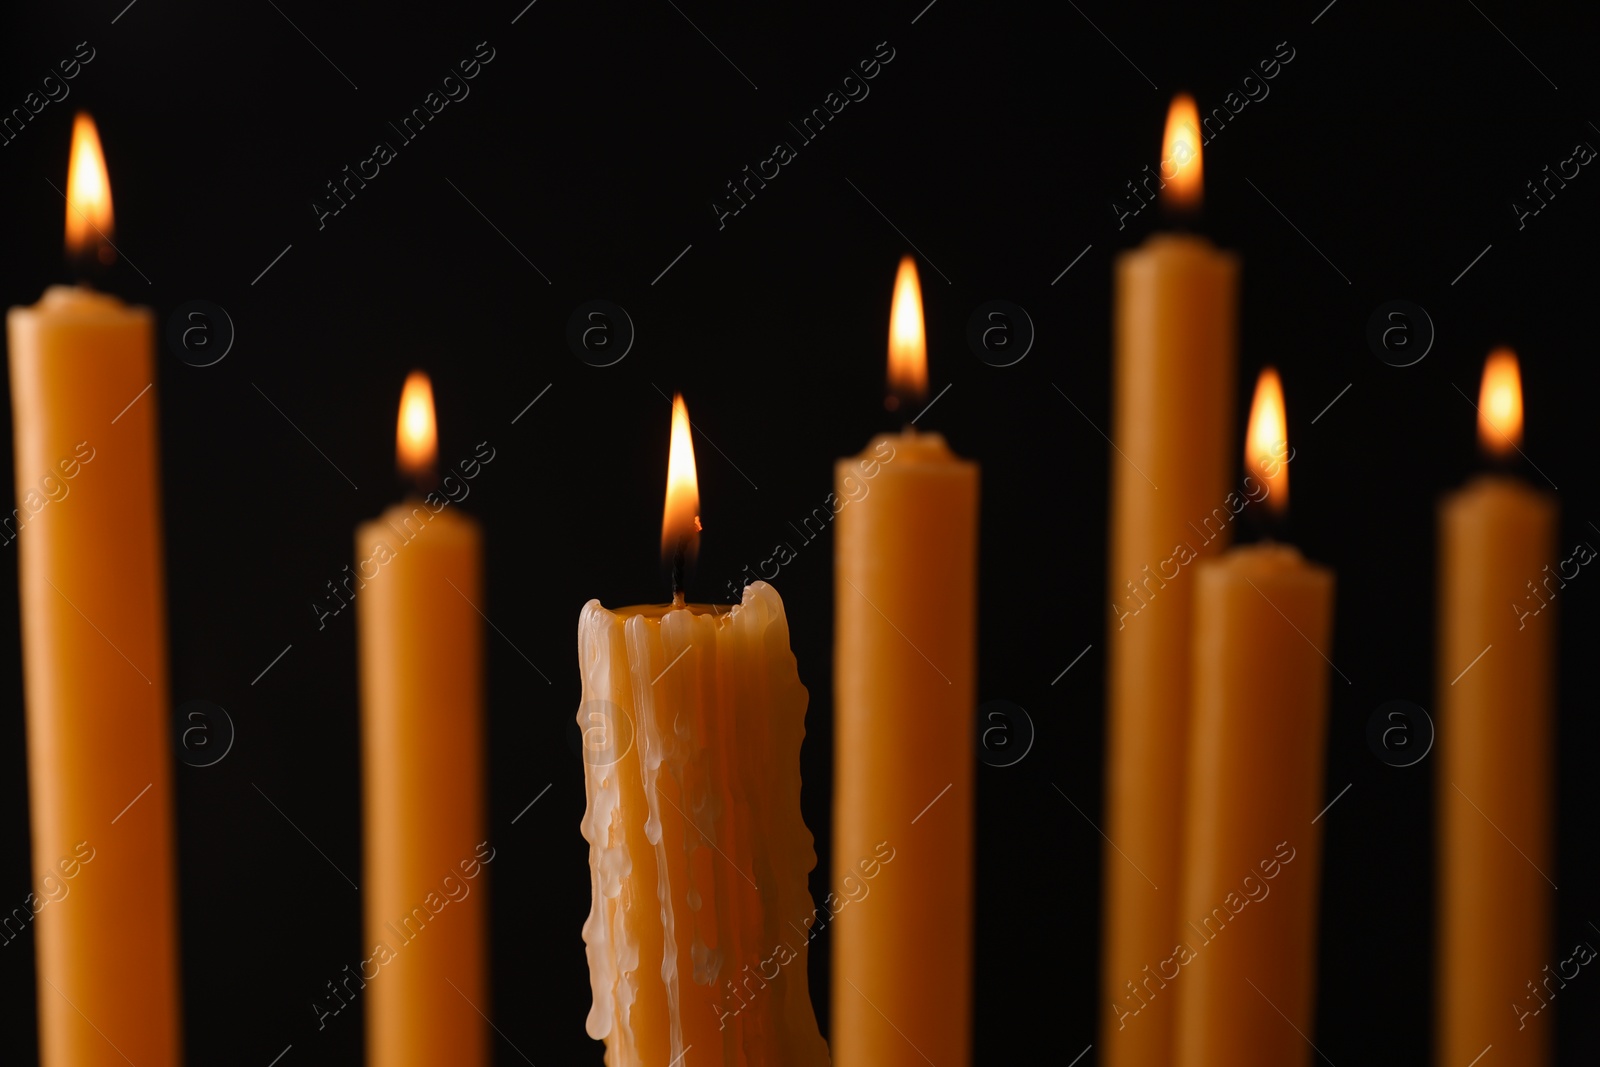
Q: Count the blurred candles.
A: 6